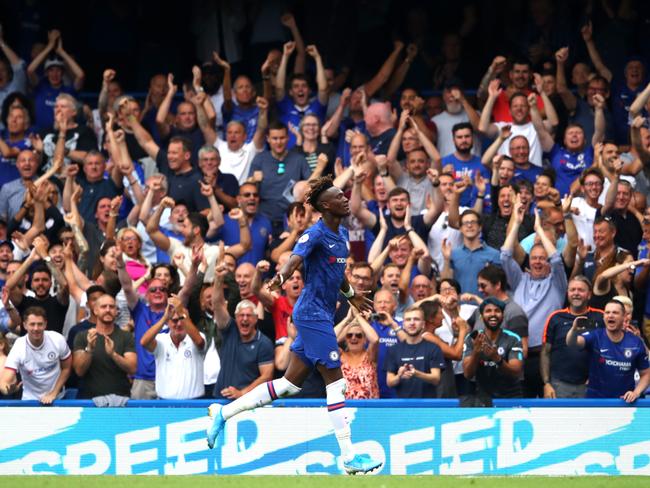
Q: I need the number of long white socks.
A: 2